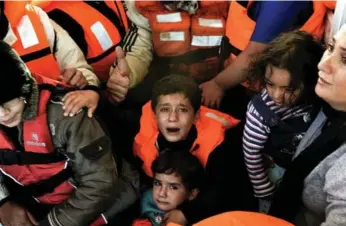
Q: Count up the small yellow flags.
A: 0